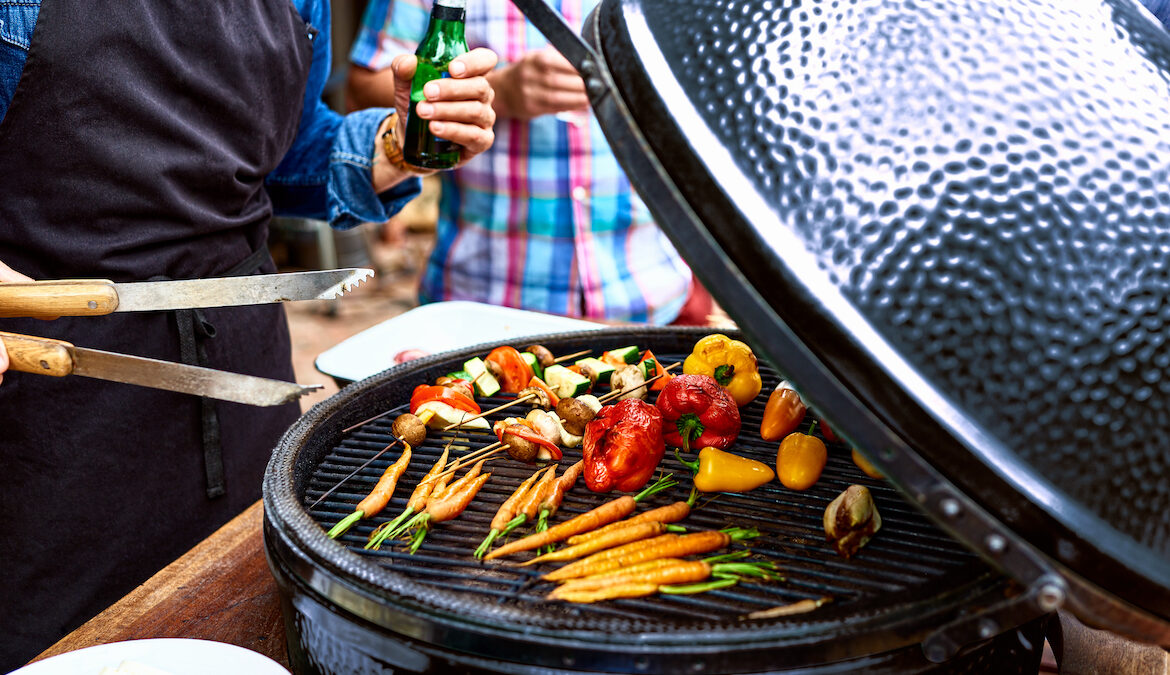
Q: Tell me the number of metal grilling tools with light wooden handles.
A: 2